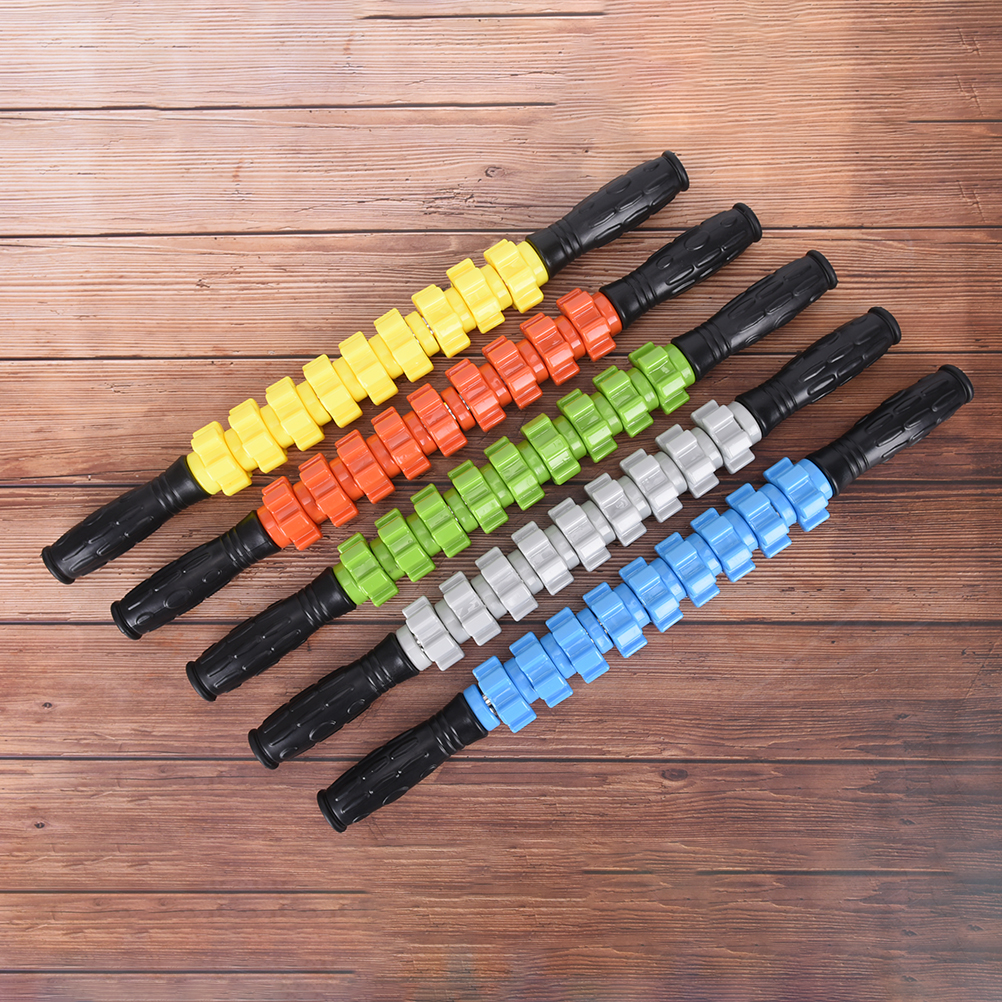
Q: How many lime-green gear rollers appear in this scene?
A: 9